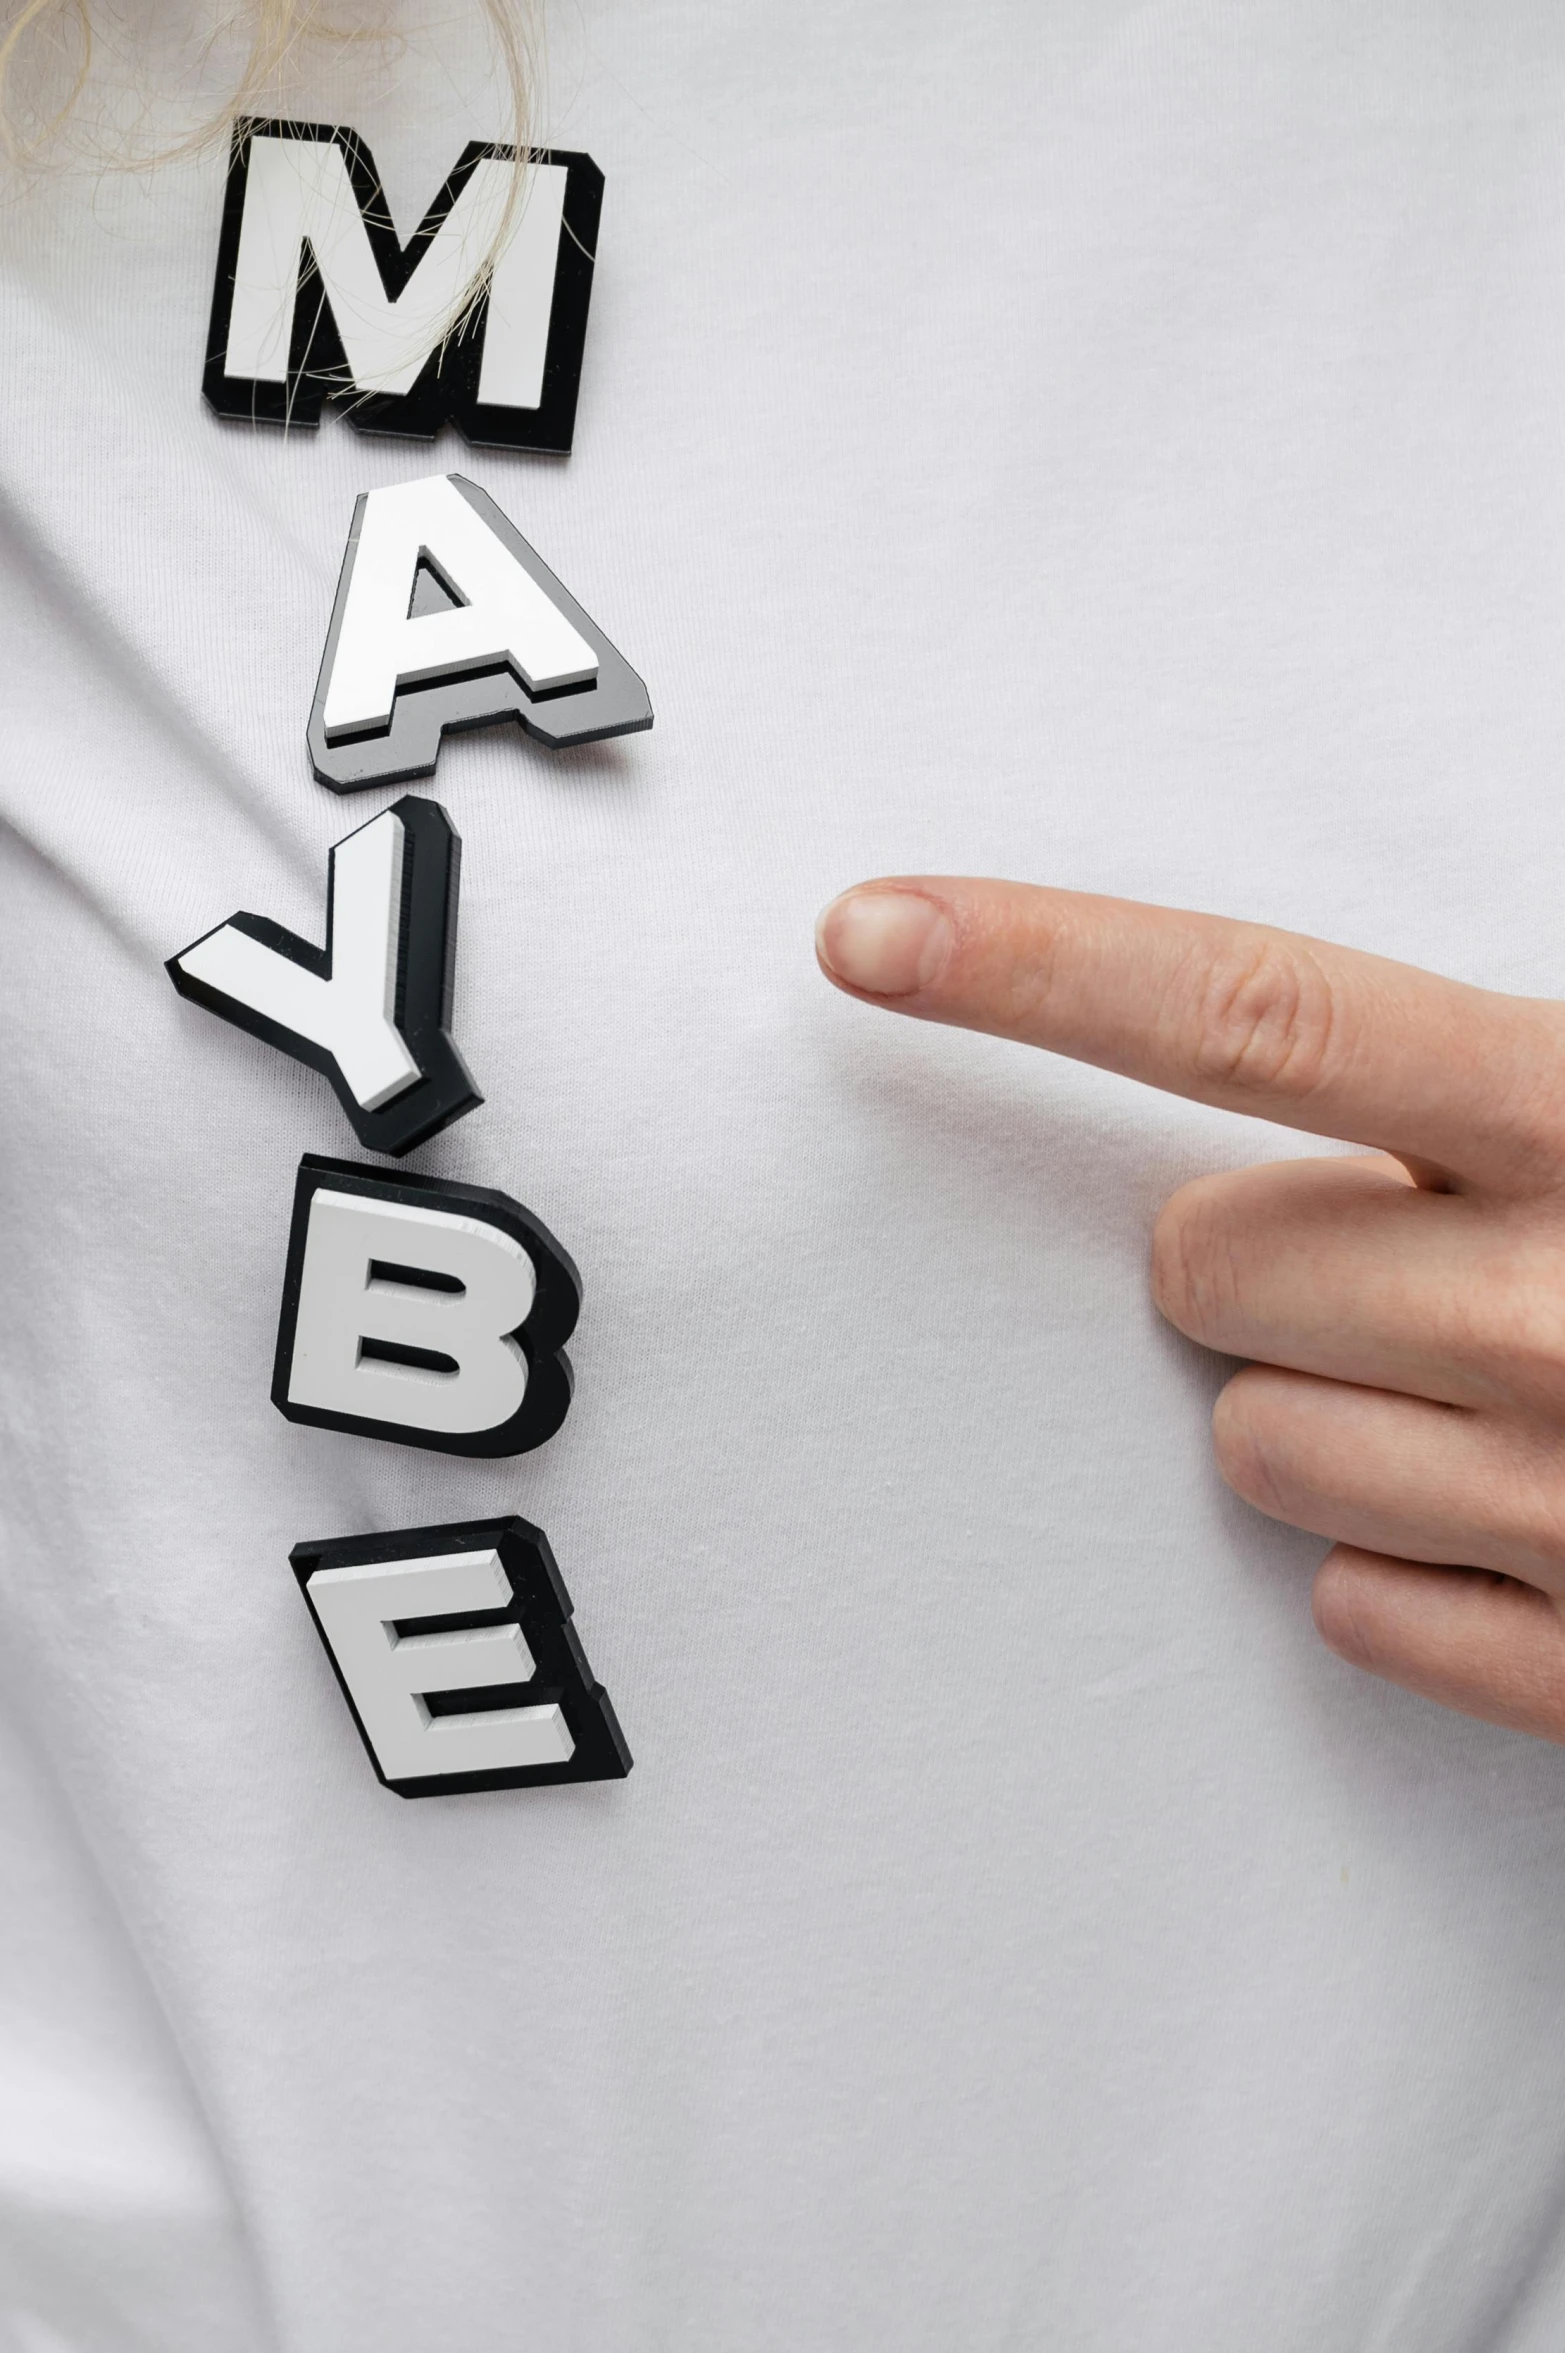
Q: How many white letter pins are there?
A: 5